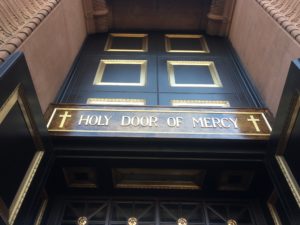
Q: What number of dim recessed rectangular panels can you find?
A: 3